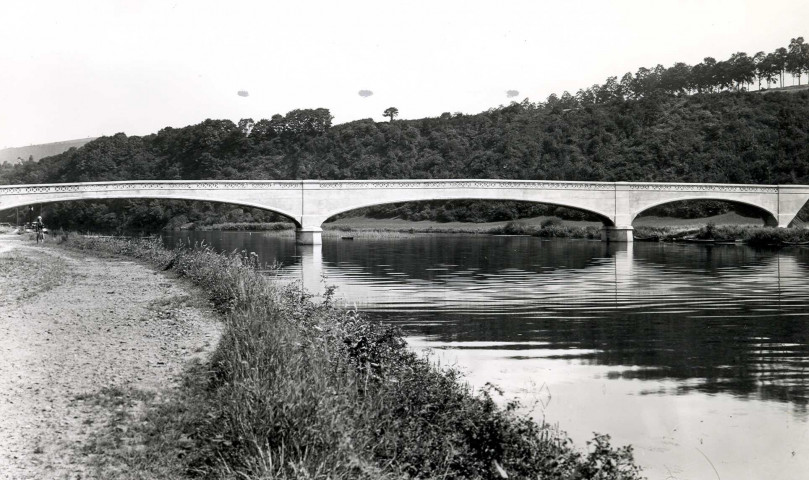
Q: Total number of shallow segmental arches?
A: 3